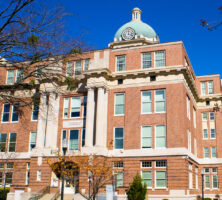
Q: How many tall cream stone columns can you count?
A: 4